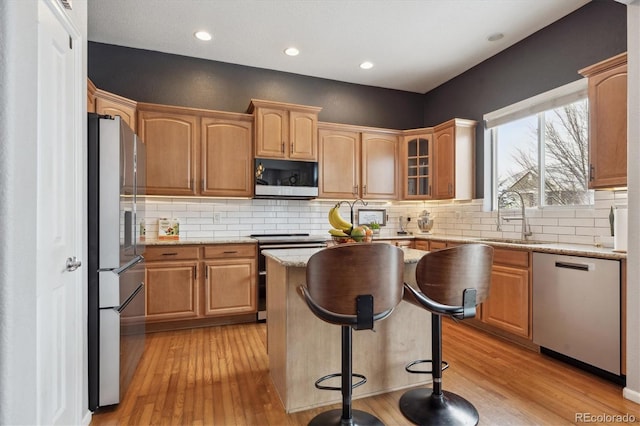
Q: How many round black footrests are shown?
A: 2